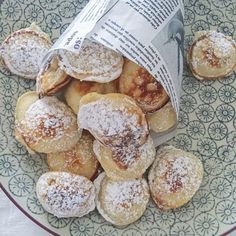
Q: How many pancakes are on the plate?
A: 14